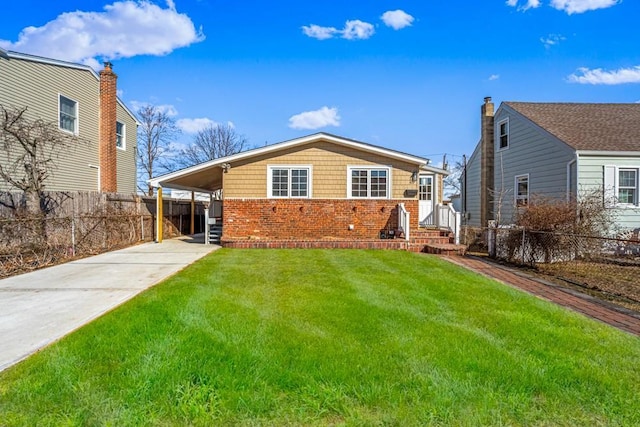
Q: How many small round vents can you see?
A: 4